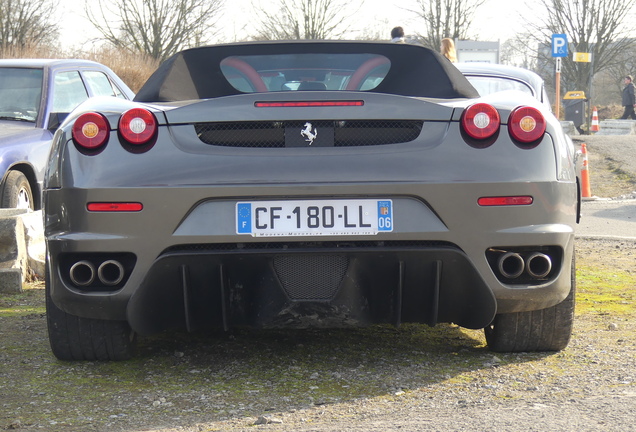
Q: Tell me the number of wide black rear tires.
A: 2